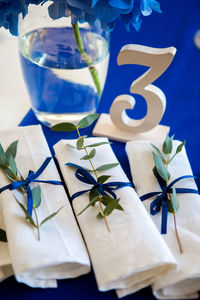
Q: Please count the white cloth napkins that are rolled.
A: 3